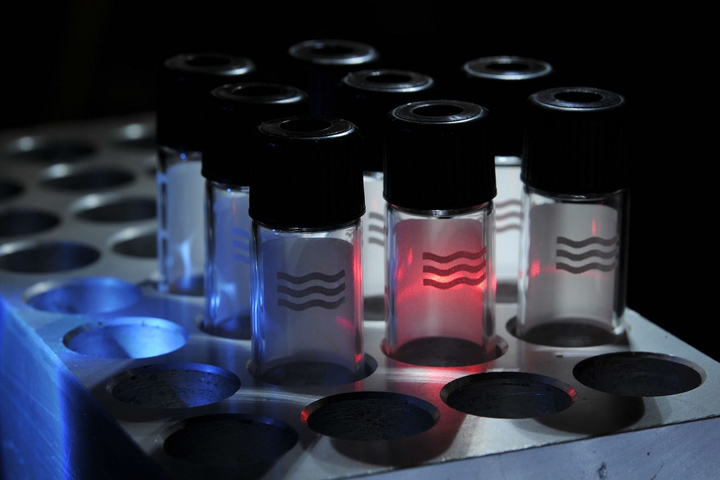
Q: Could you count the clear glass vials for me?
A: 8